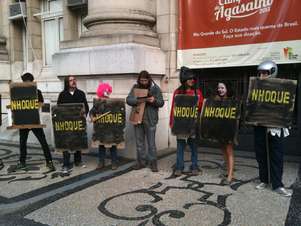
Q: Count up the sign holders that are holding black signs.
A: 6